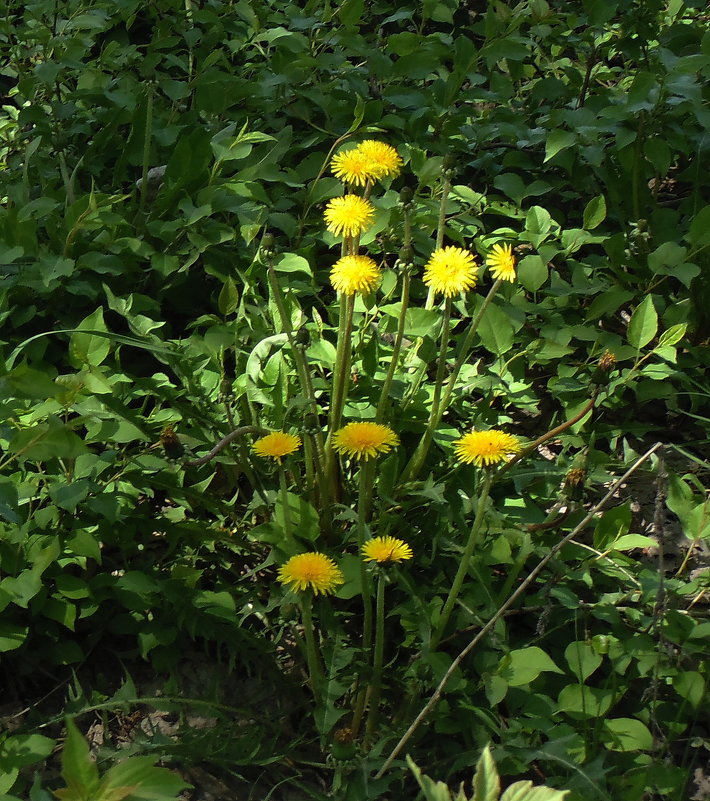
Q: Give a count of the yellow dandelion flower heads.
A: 11